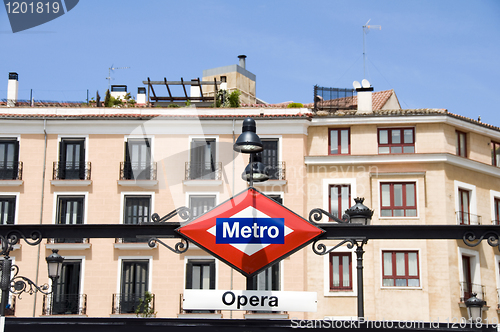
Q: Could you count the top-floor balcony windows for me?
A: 5